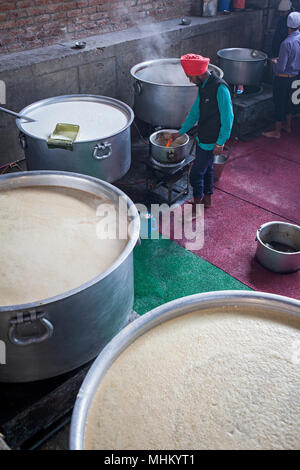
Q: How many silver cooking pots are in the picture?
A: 7